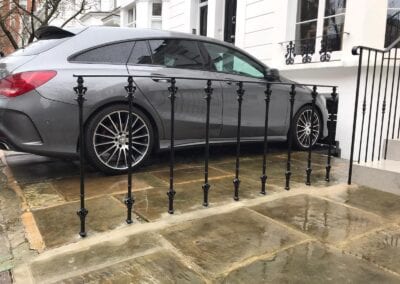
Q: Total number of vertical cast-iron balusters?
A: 9